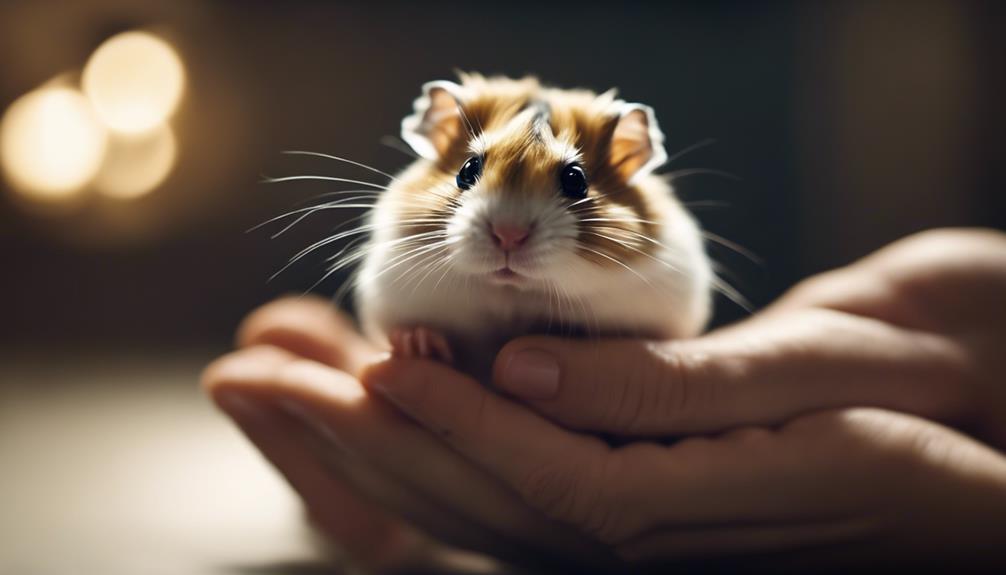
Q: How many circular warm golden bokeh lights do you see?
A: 3